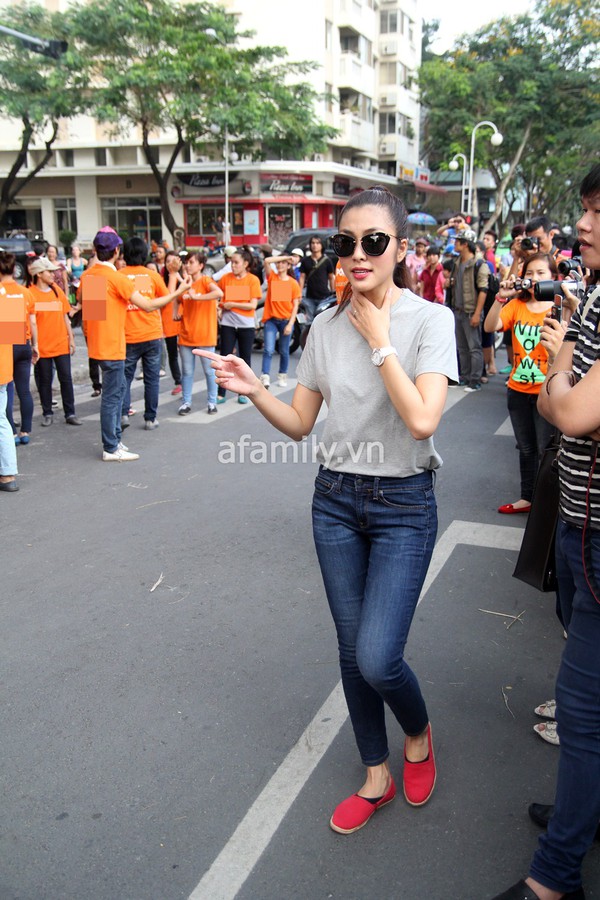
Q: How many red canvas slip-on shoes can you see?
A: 2